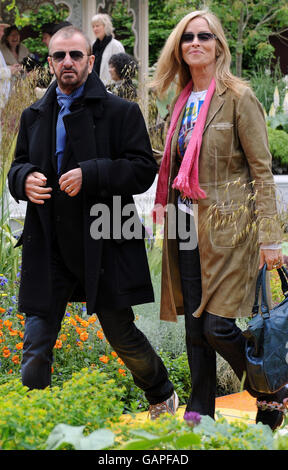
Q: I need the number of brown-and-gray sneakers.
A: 1